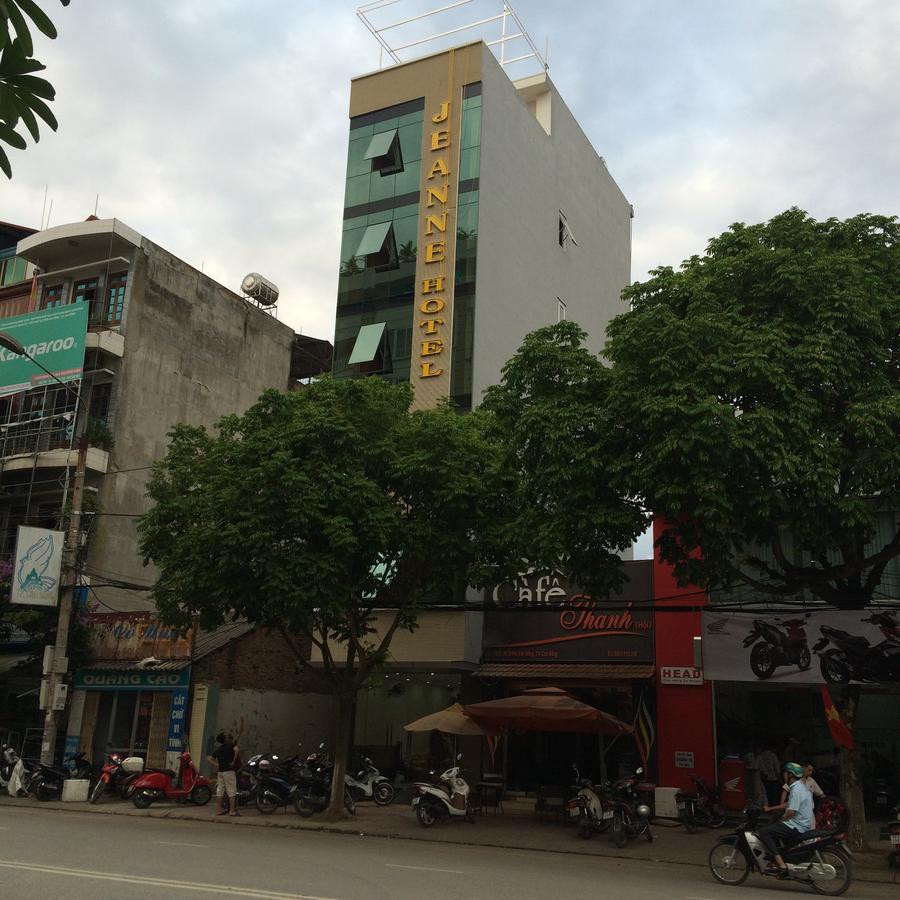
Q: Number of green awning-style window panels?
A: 3